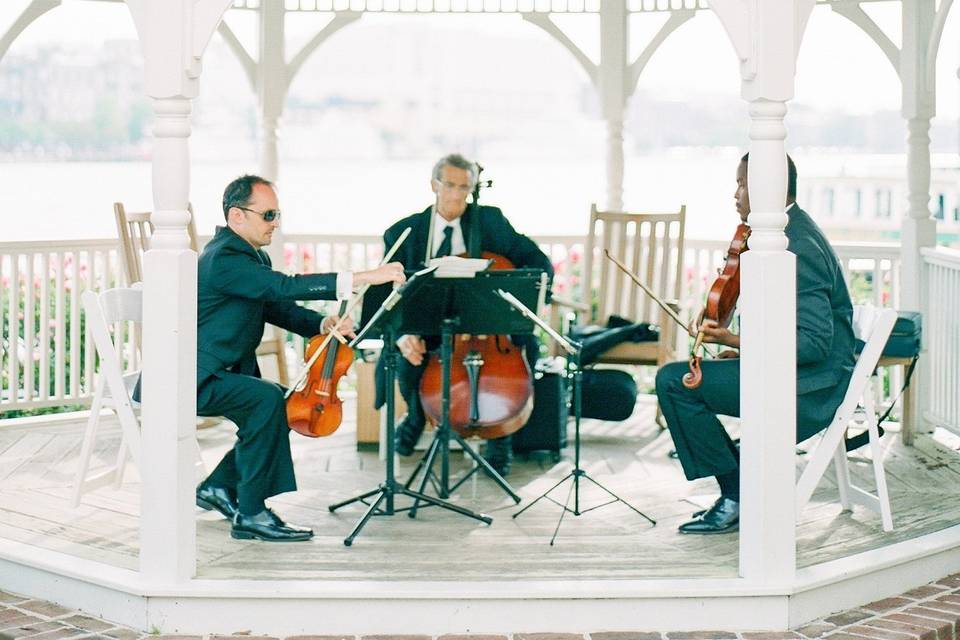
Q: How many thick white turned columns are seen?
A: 5